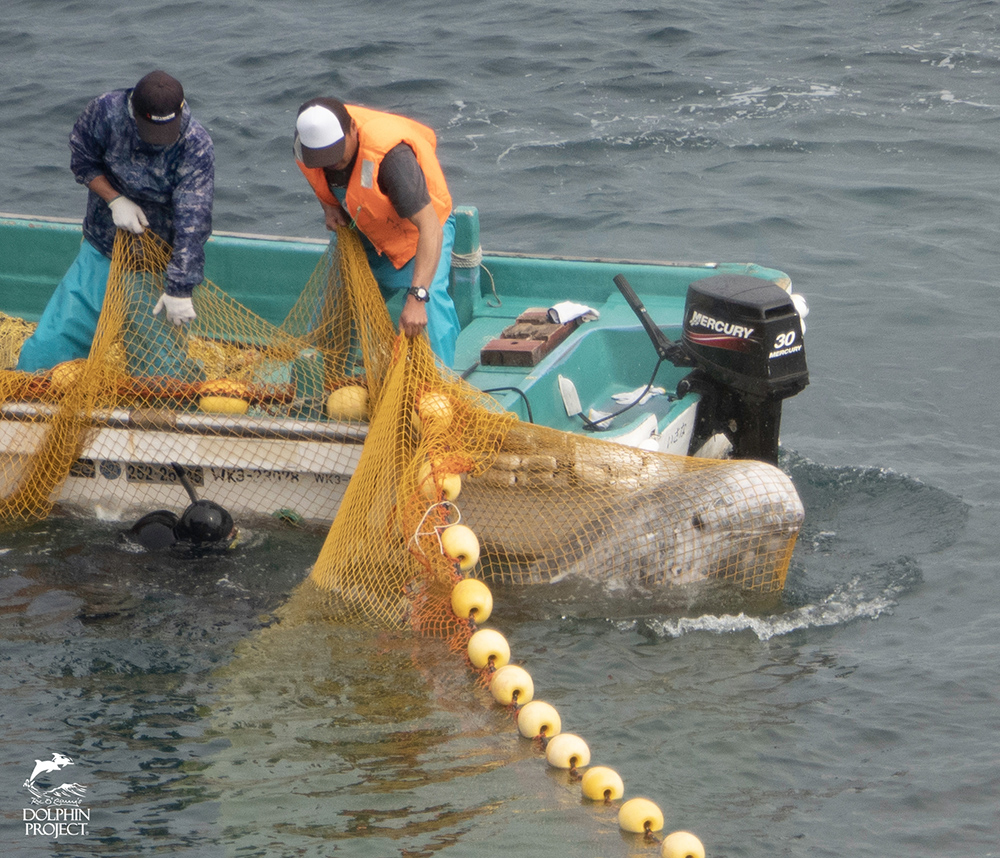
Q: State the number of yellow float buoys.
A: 14